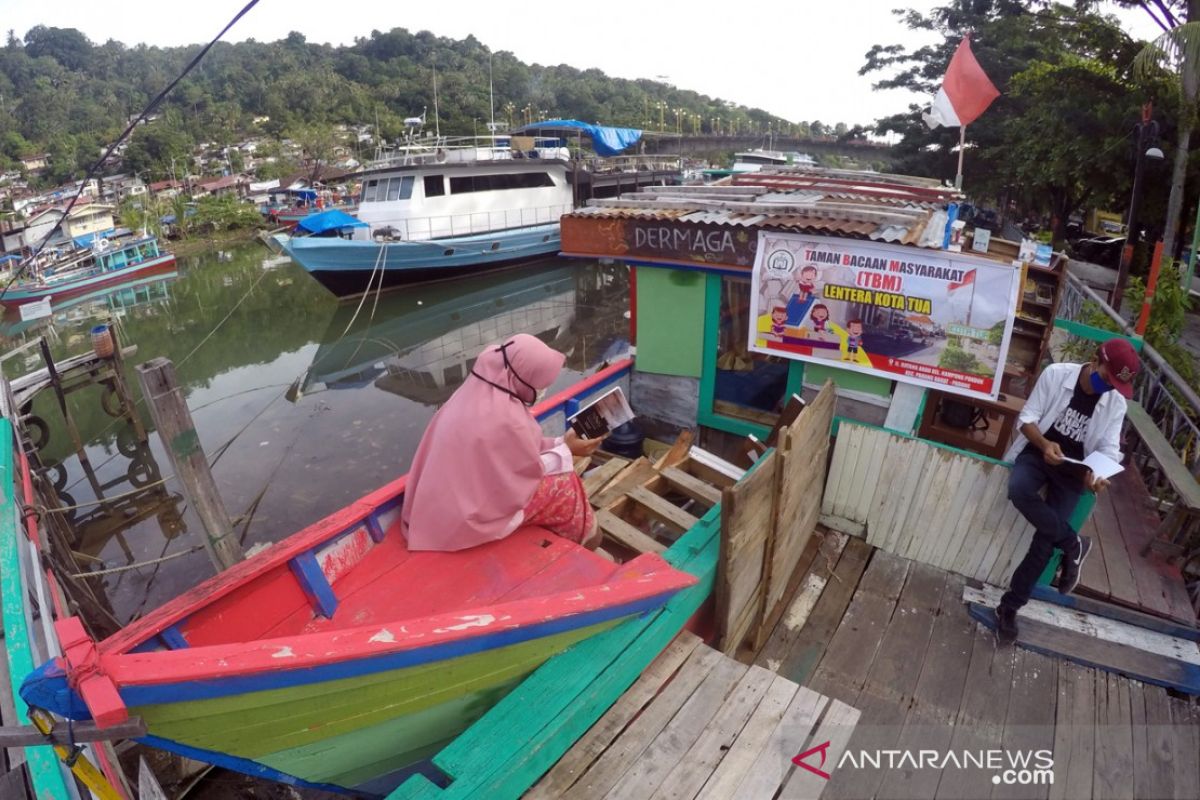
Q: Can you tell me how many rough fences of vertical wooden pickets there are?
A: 1